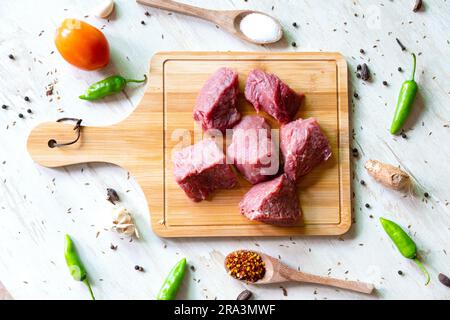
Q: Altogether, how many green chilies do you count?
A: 5